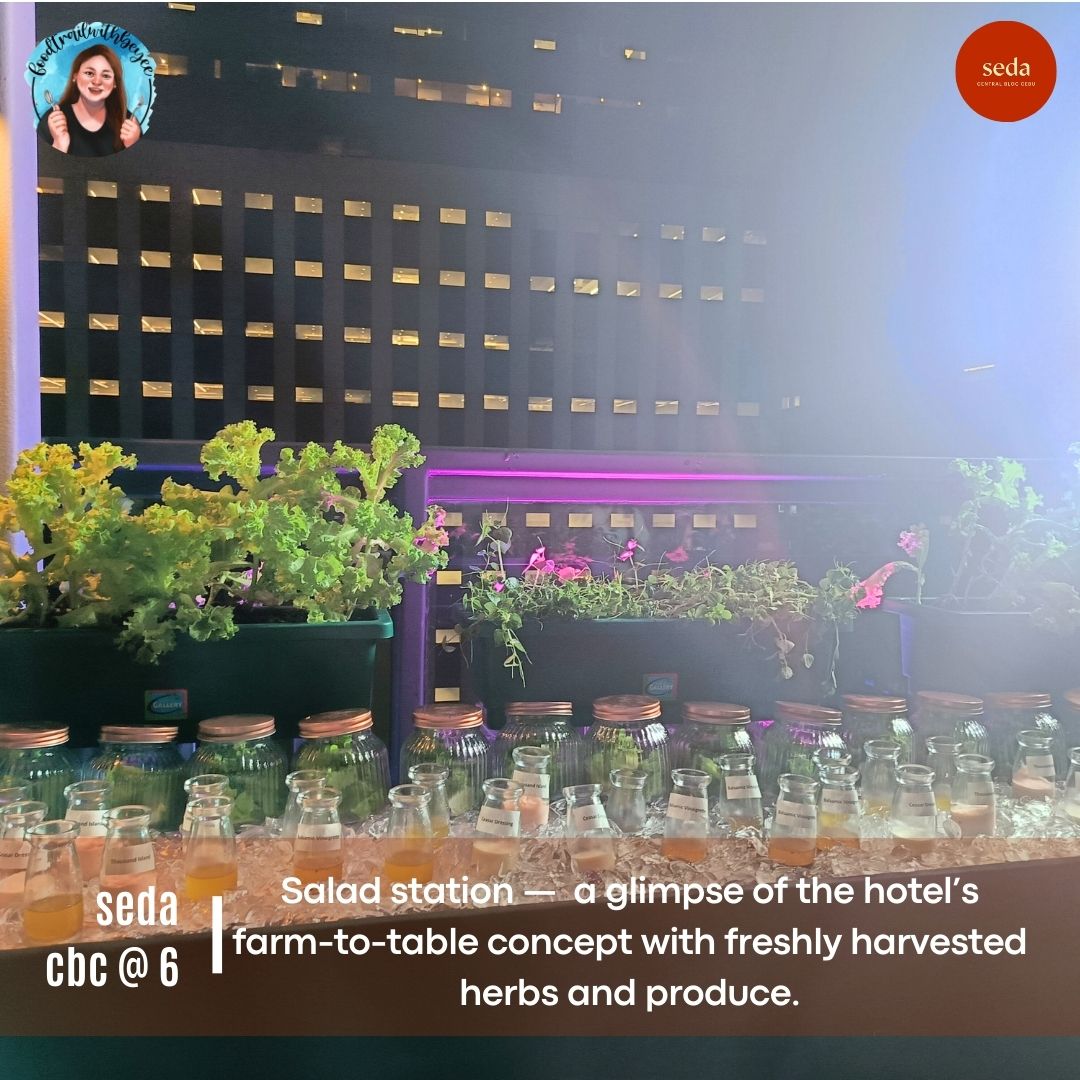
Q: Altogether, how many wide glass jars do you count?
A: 13